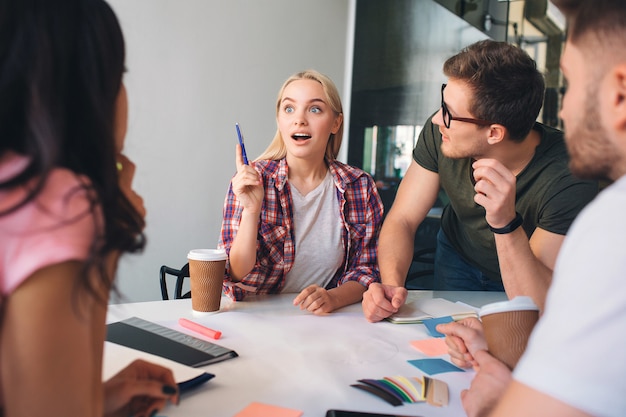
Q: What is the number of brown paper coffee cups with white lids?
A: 2